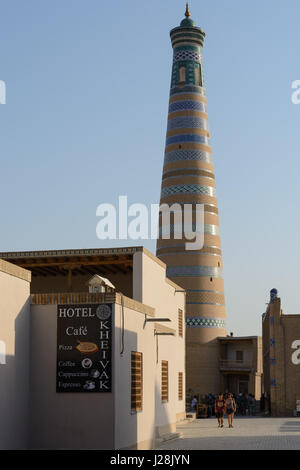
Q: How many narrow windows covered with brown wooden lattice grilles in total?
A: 4